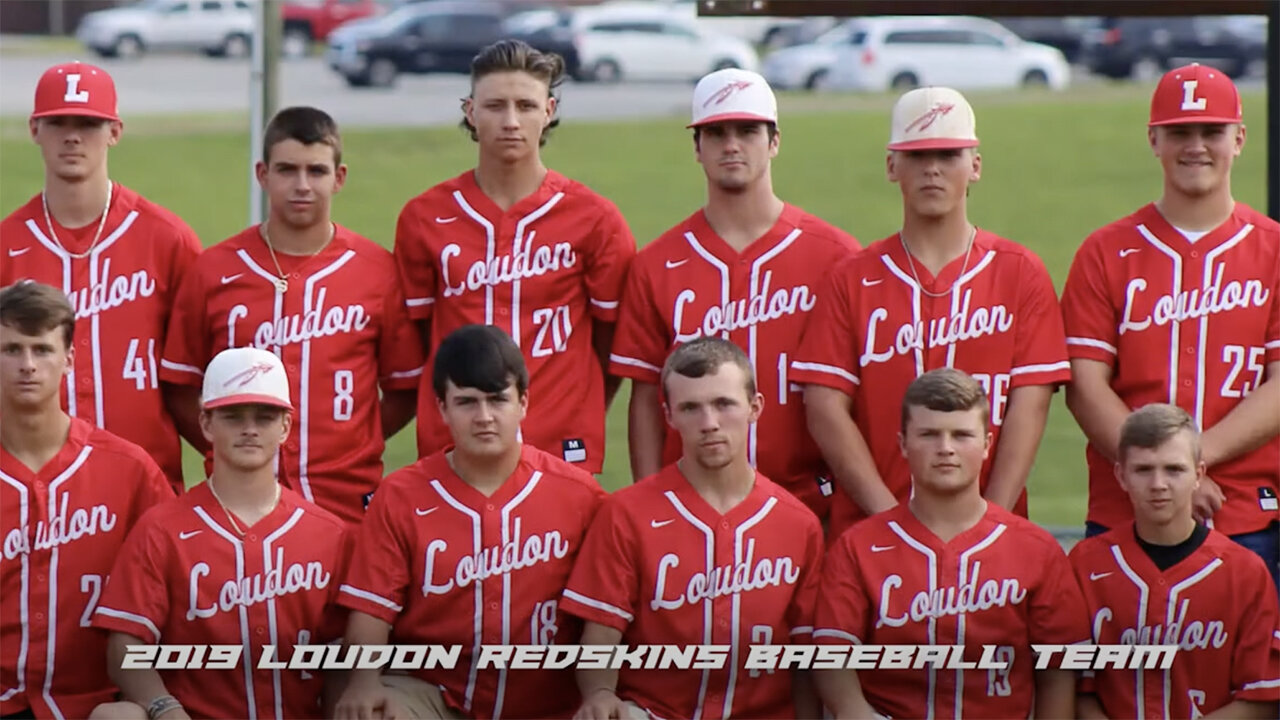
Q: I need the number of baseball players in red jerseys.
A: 12